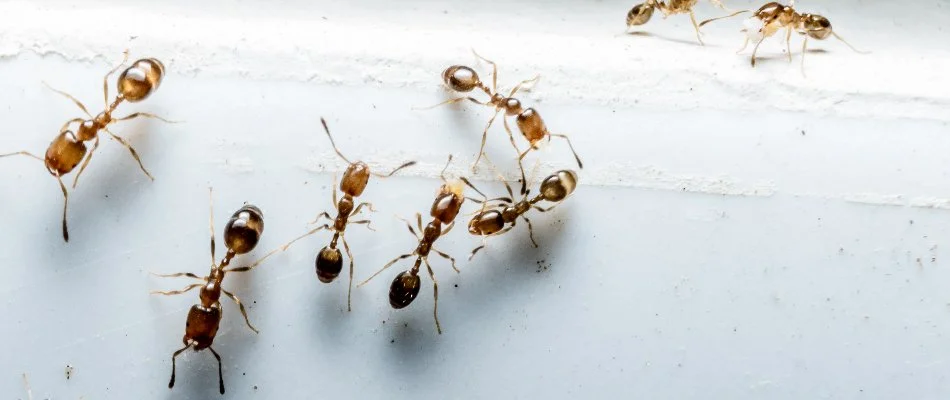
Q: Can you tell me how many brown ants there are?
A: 8